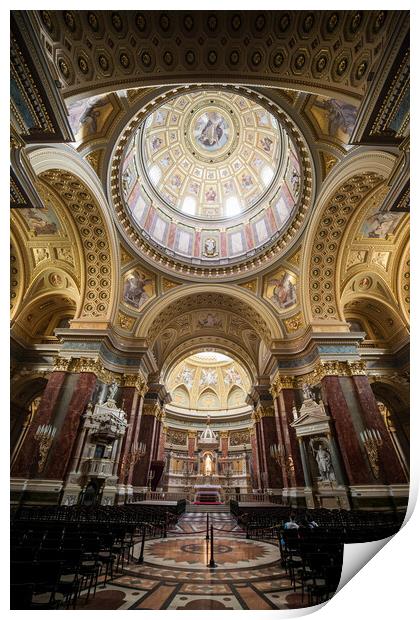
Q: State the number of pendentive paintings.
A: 4